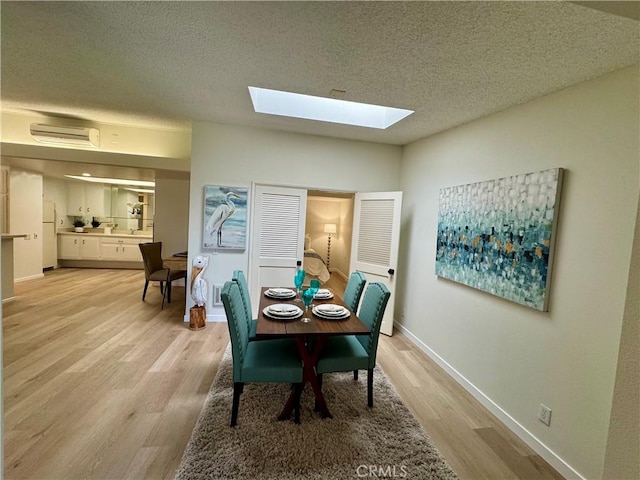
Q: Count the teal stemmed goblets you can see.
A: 4